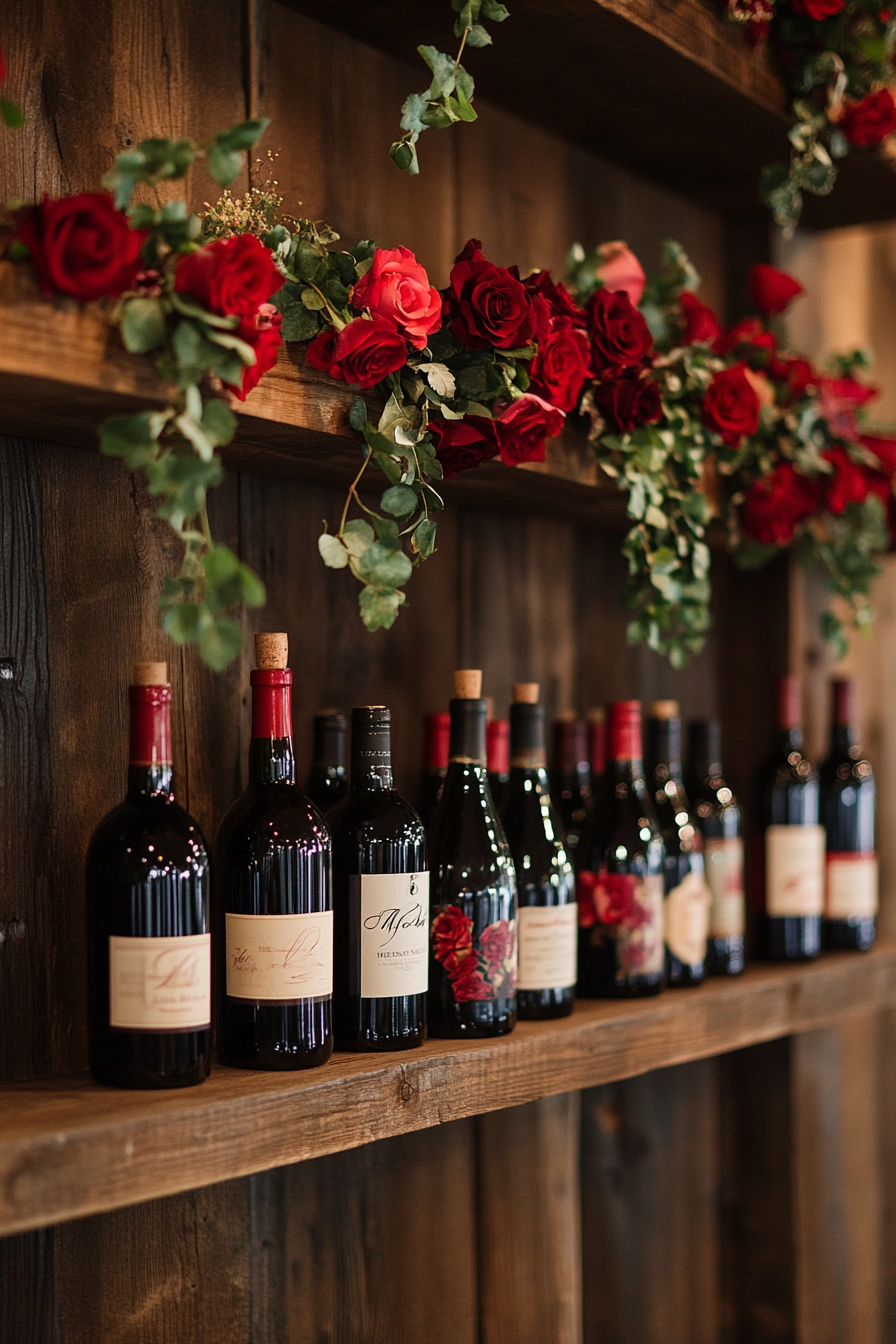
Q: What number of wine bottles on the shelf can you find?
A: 15